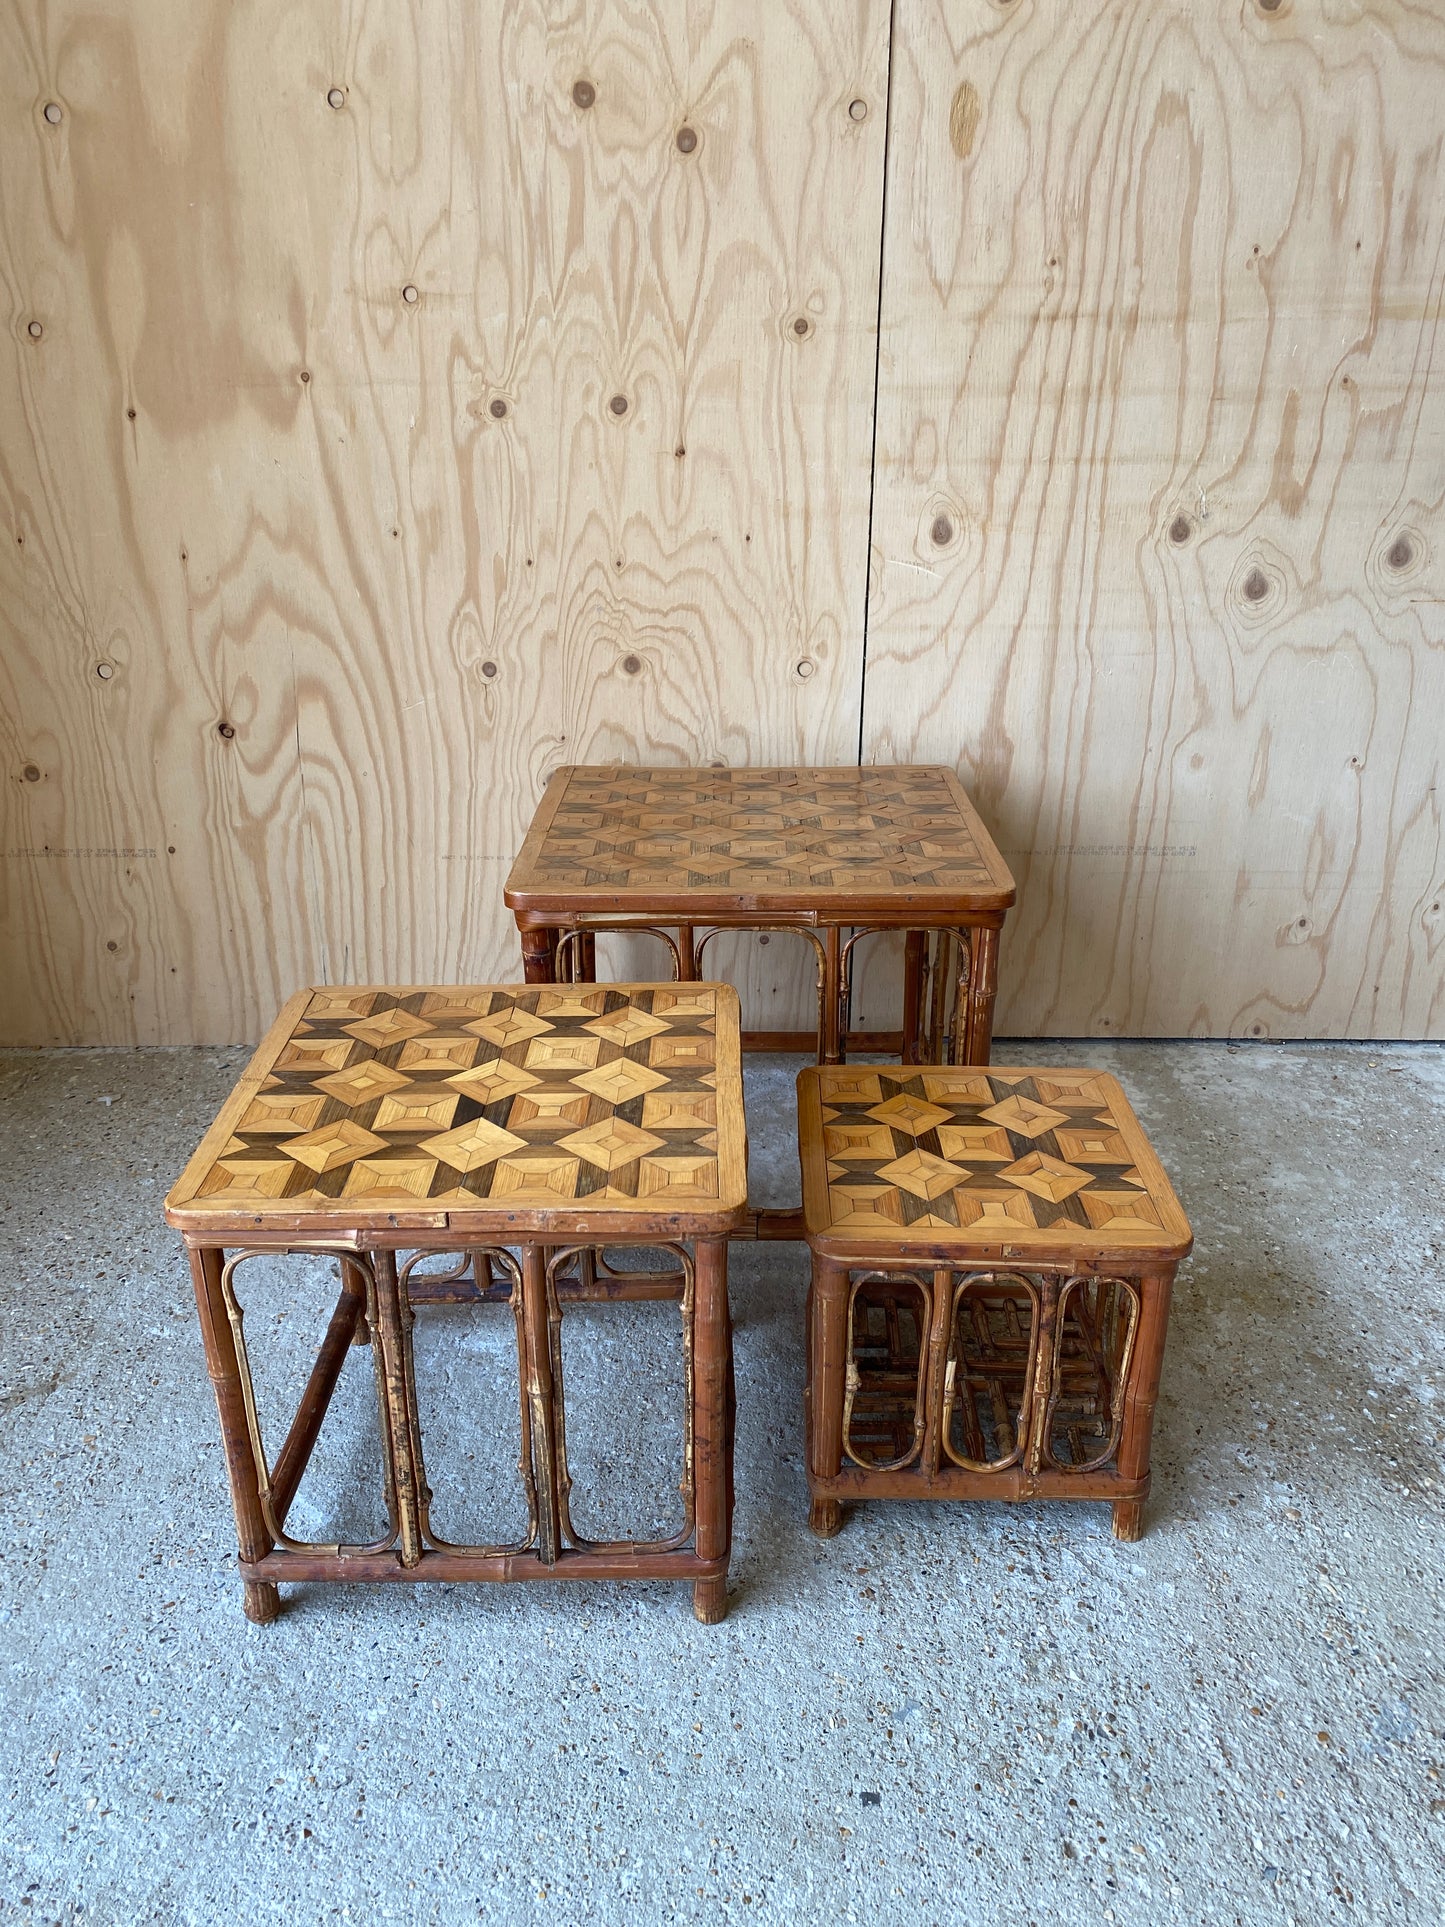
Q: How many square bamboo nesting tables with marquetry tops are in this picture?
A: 3